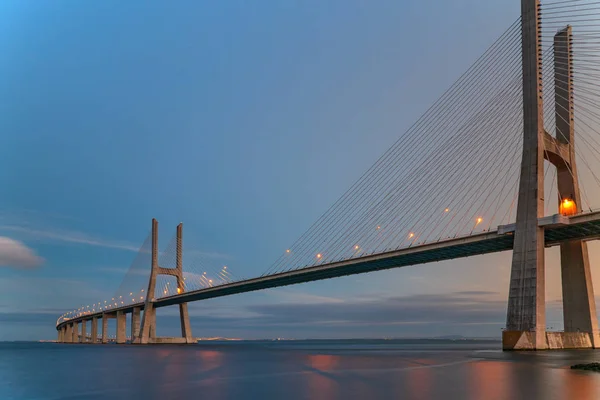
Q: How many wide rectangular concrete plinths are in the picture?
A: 2